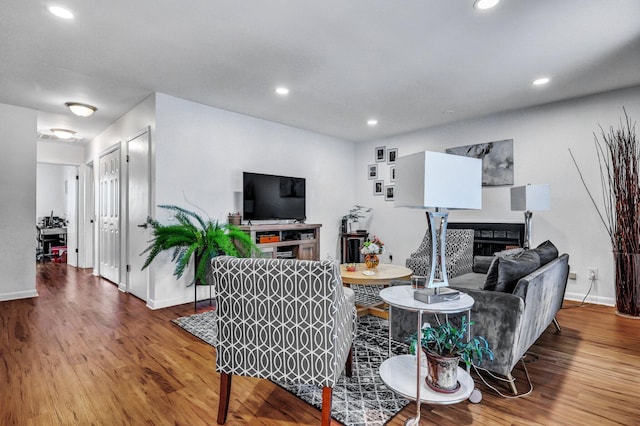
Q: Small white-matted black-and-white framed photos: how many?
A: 6